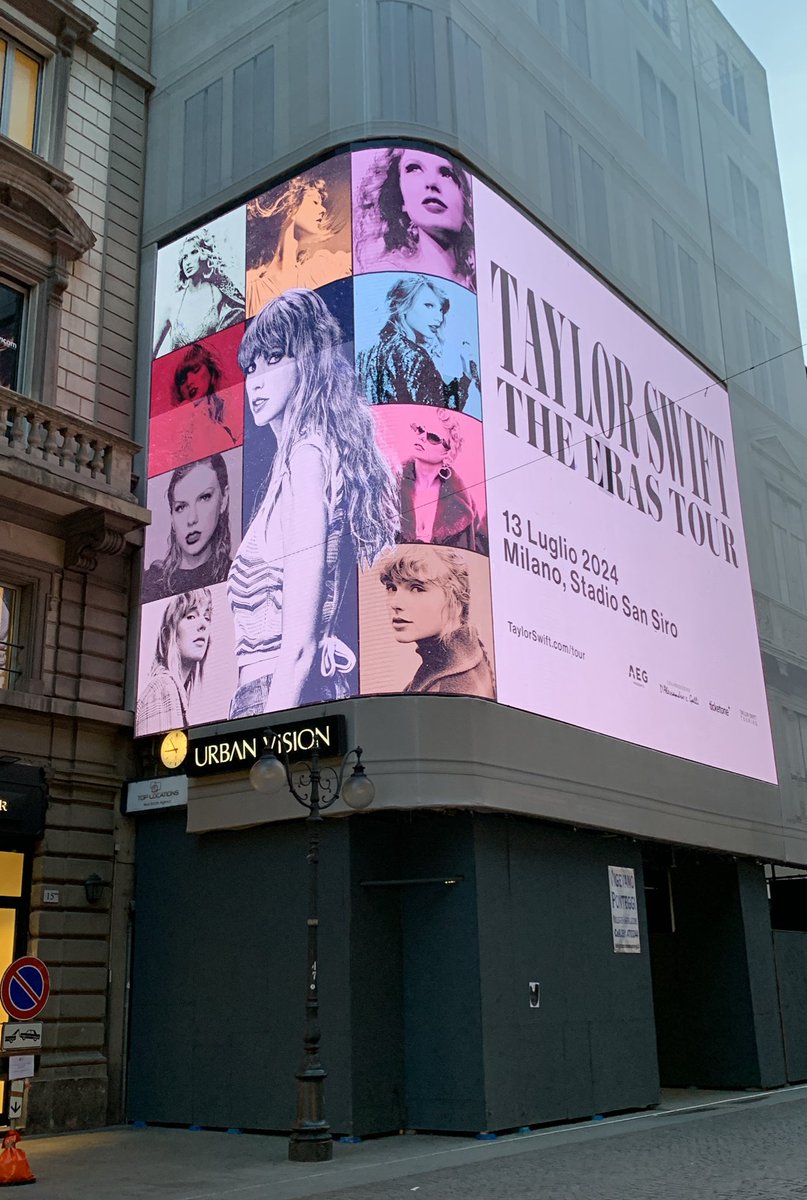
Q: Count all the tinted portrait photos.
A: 10